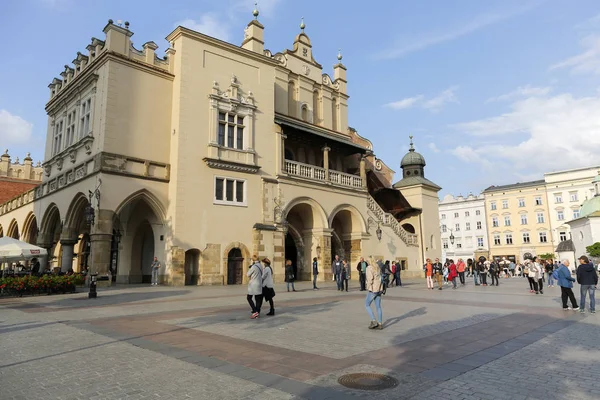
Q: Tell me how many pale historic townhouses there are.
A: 3